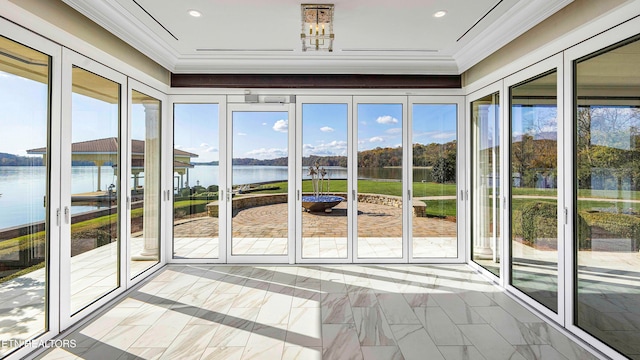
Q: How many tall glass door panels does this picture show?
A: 11